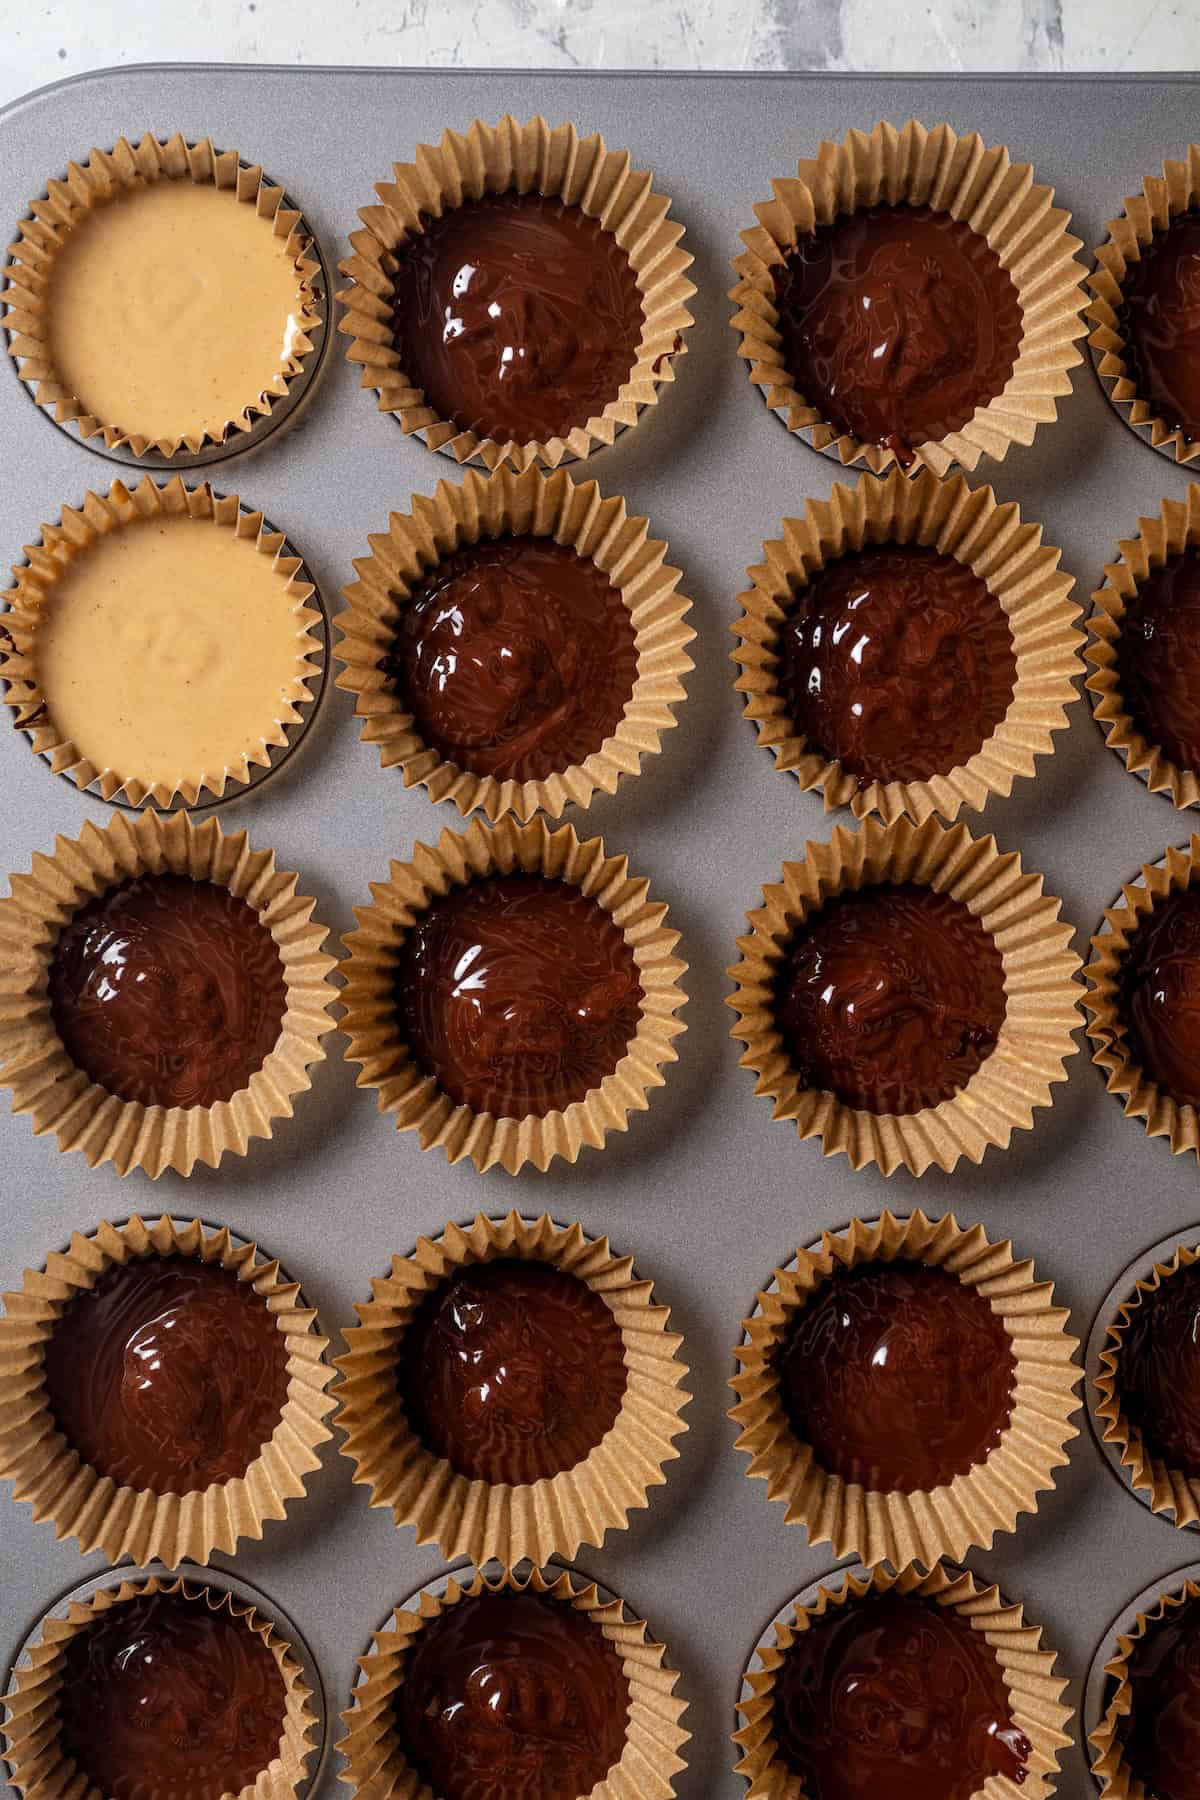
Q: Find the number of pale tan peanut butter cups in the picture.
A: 2